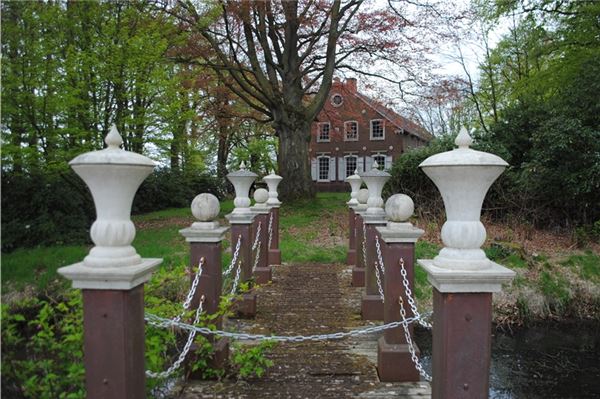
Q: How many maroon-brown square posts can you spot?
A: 10